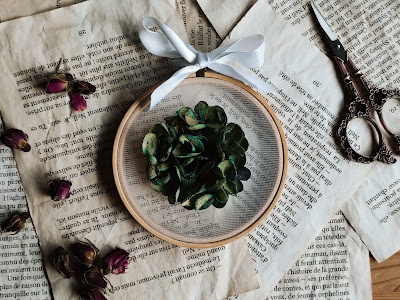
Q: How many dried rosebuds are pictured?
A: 11